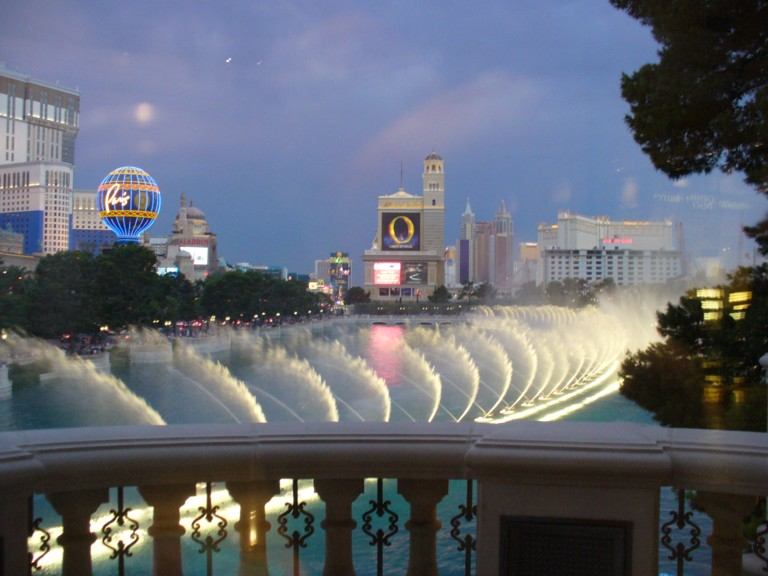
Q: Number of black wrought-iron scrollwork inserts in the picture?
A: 8